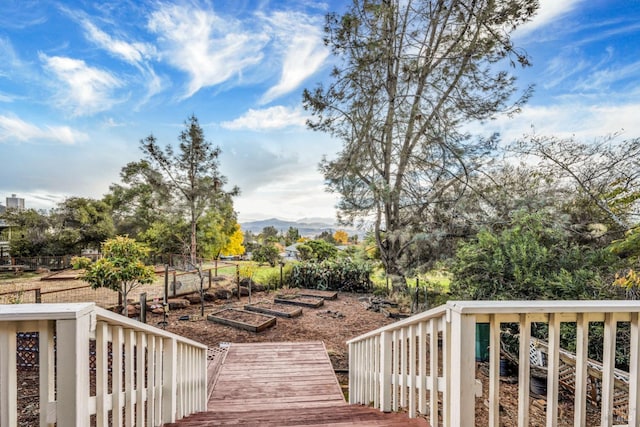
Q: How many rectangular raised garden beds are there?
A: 4